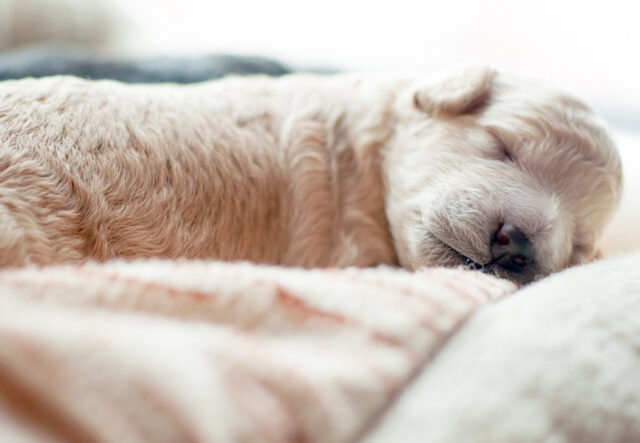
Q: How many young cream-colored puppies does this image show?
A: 1